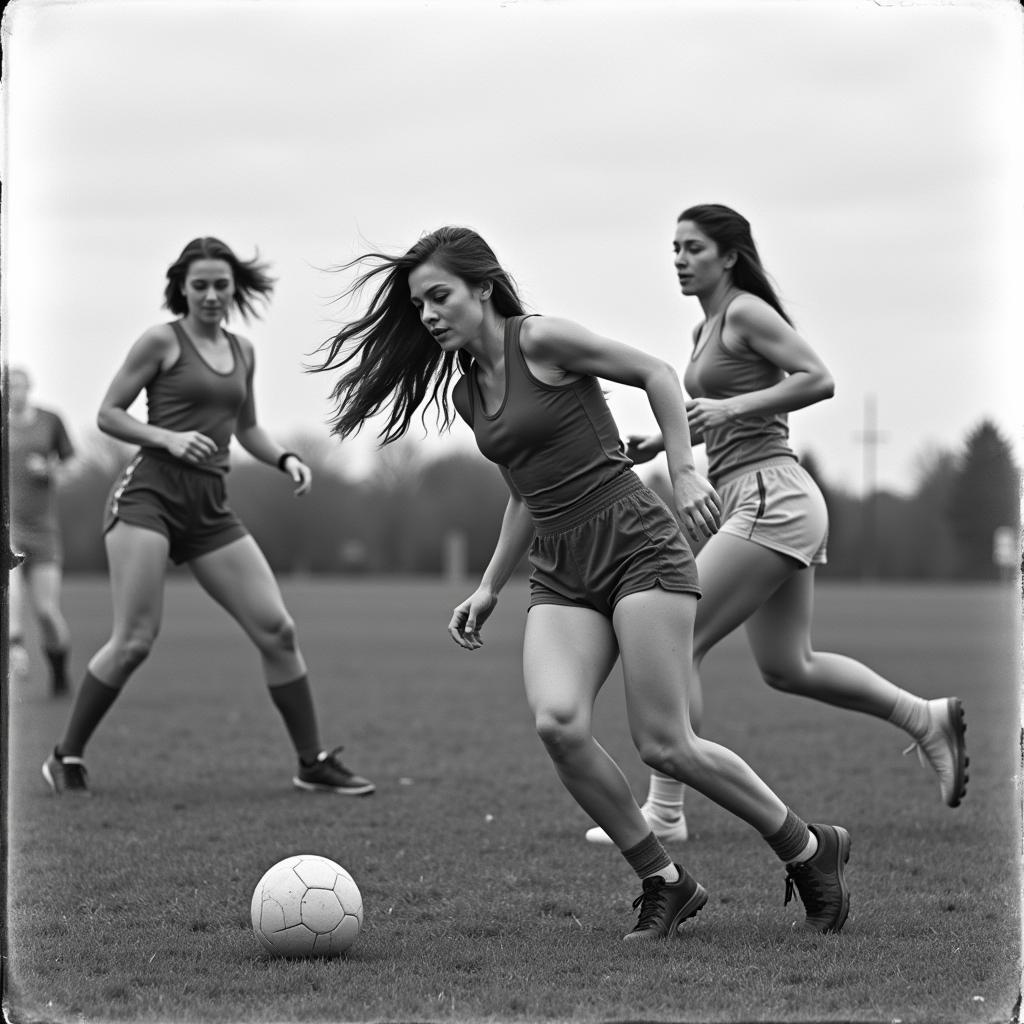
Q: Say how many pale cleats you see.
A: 2